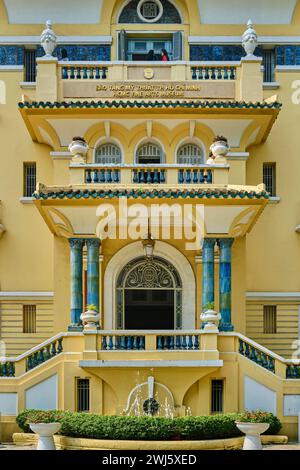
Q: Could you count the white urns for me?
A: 8